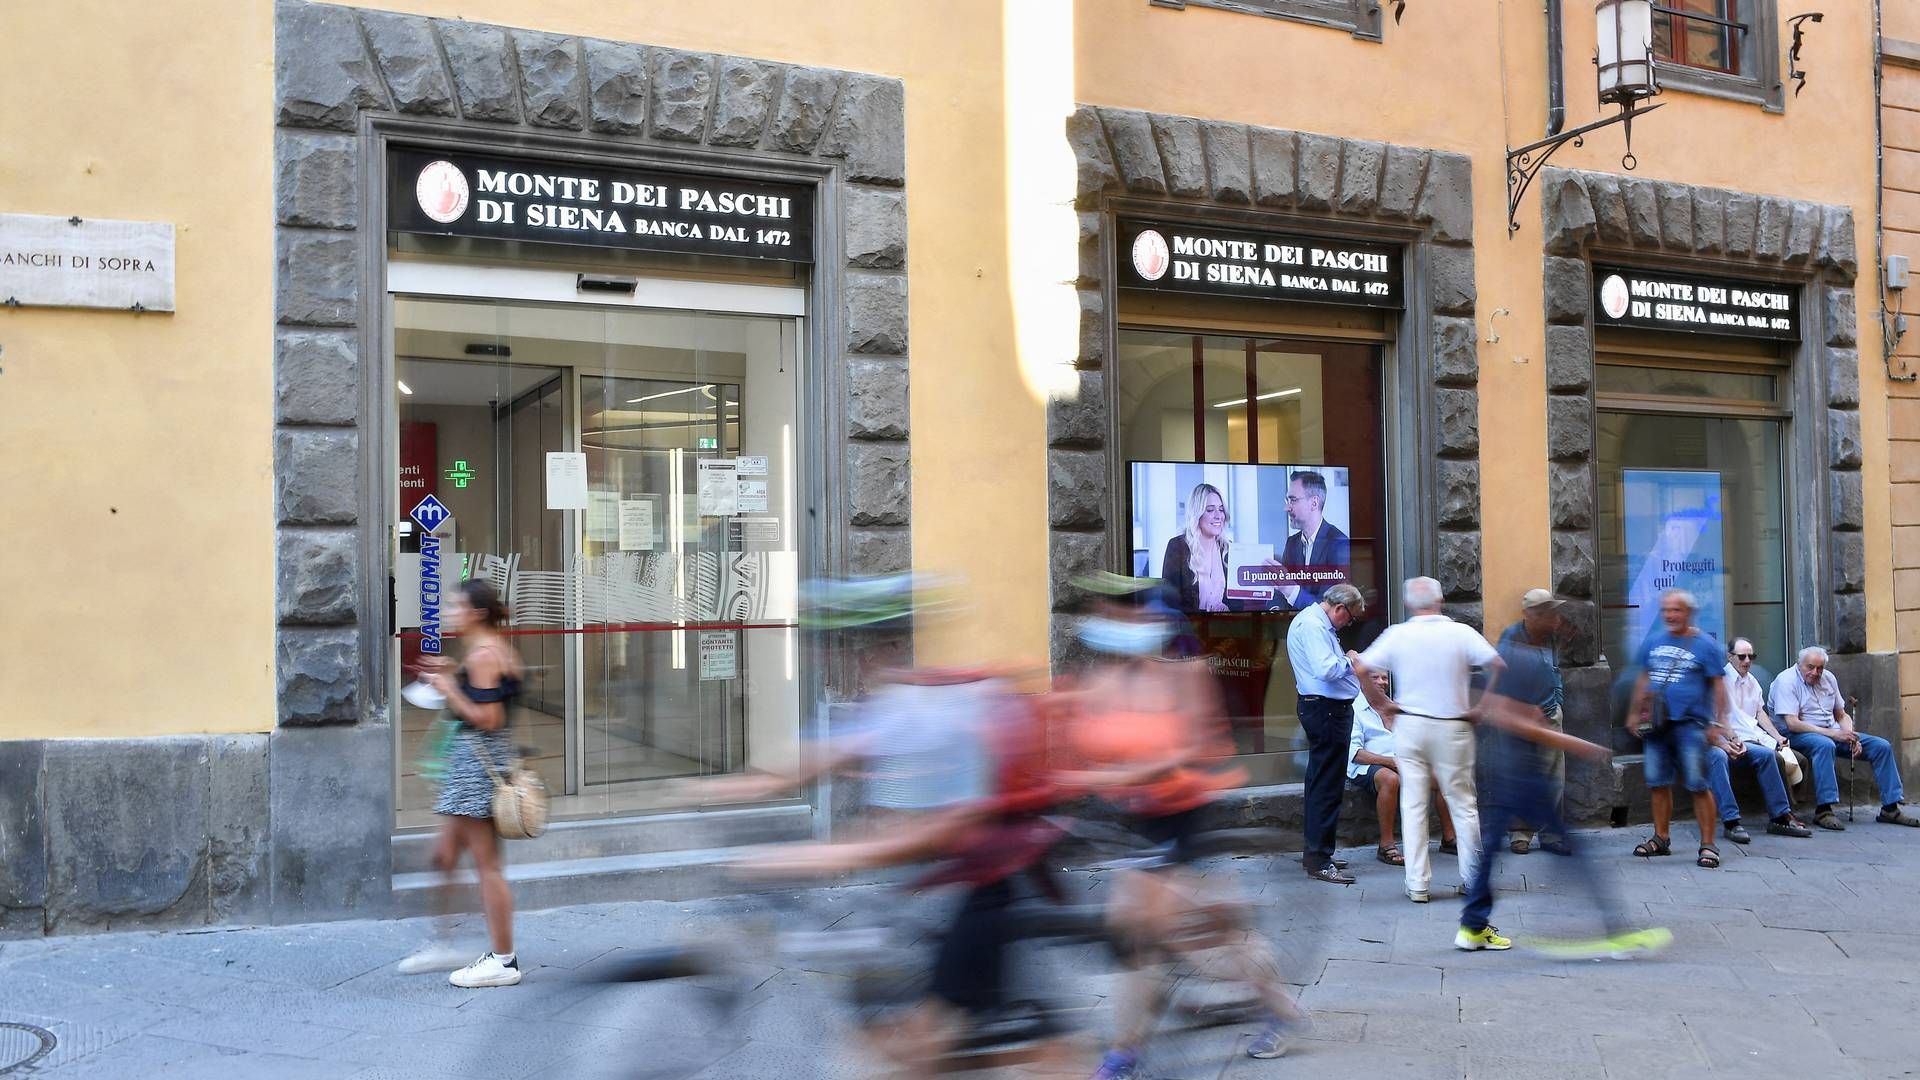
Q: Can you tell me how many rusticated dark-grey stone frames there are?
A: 3